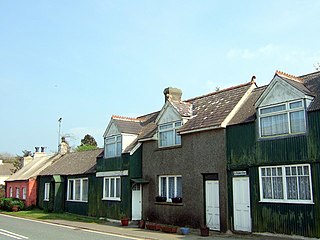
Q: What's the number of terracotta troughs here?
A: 2